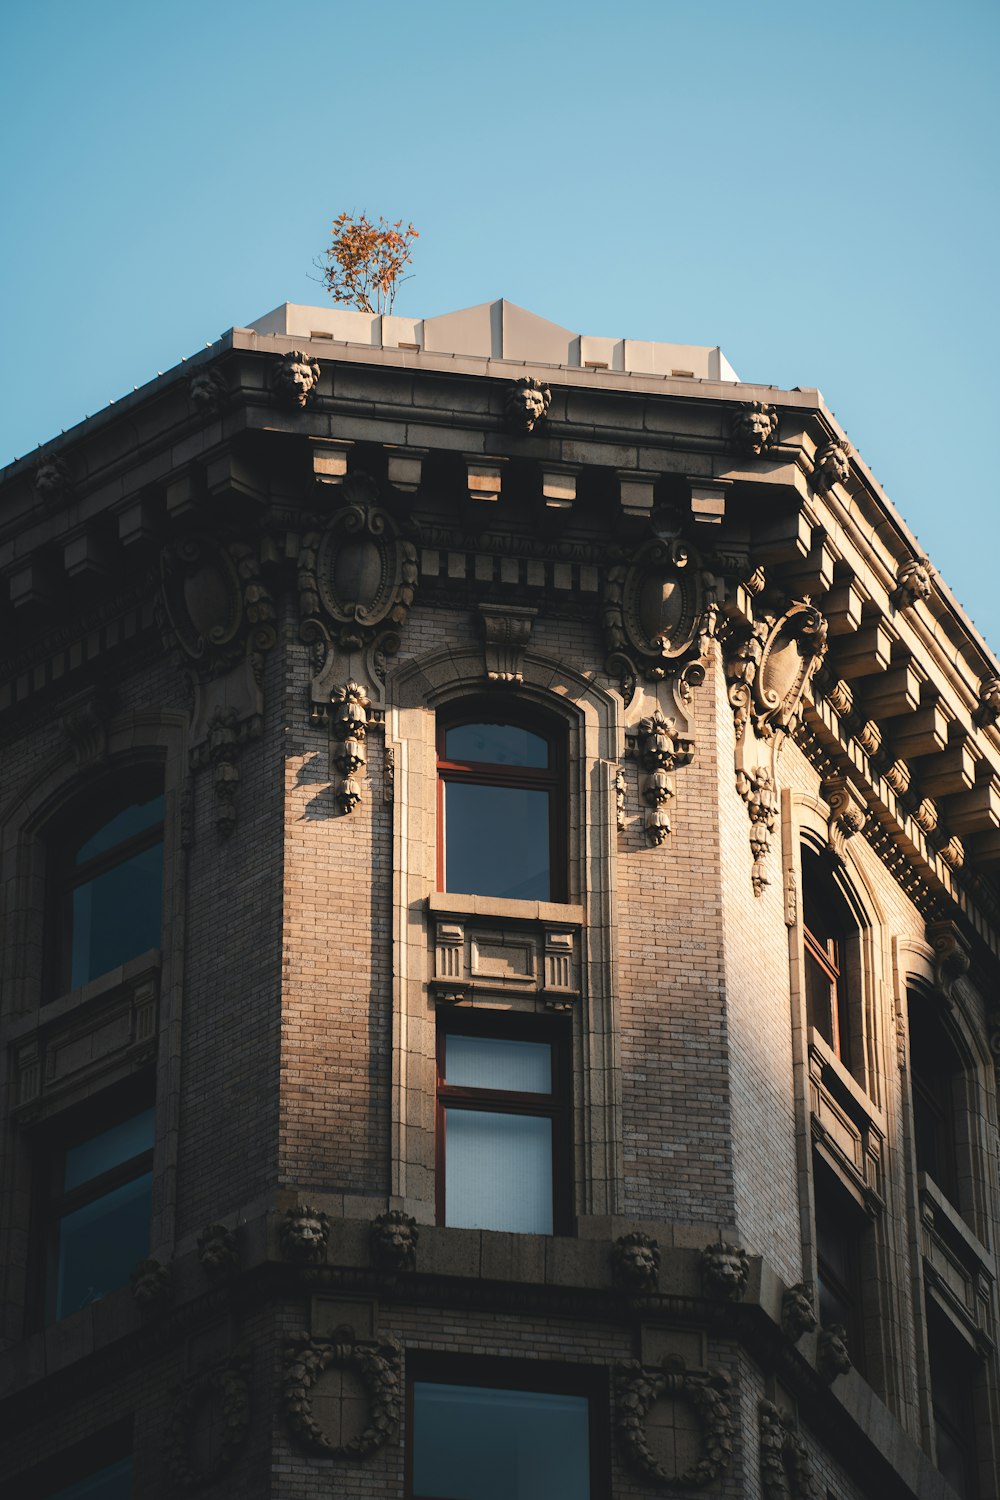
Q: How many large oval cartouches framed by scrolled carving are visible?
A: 4